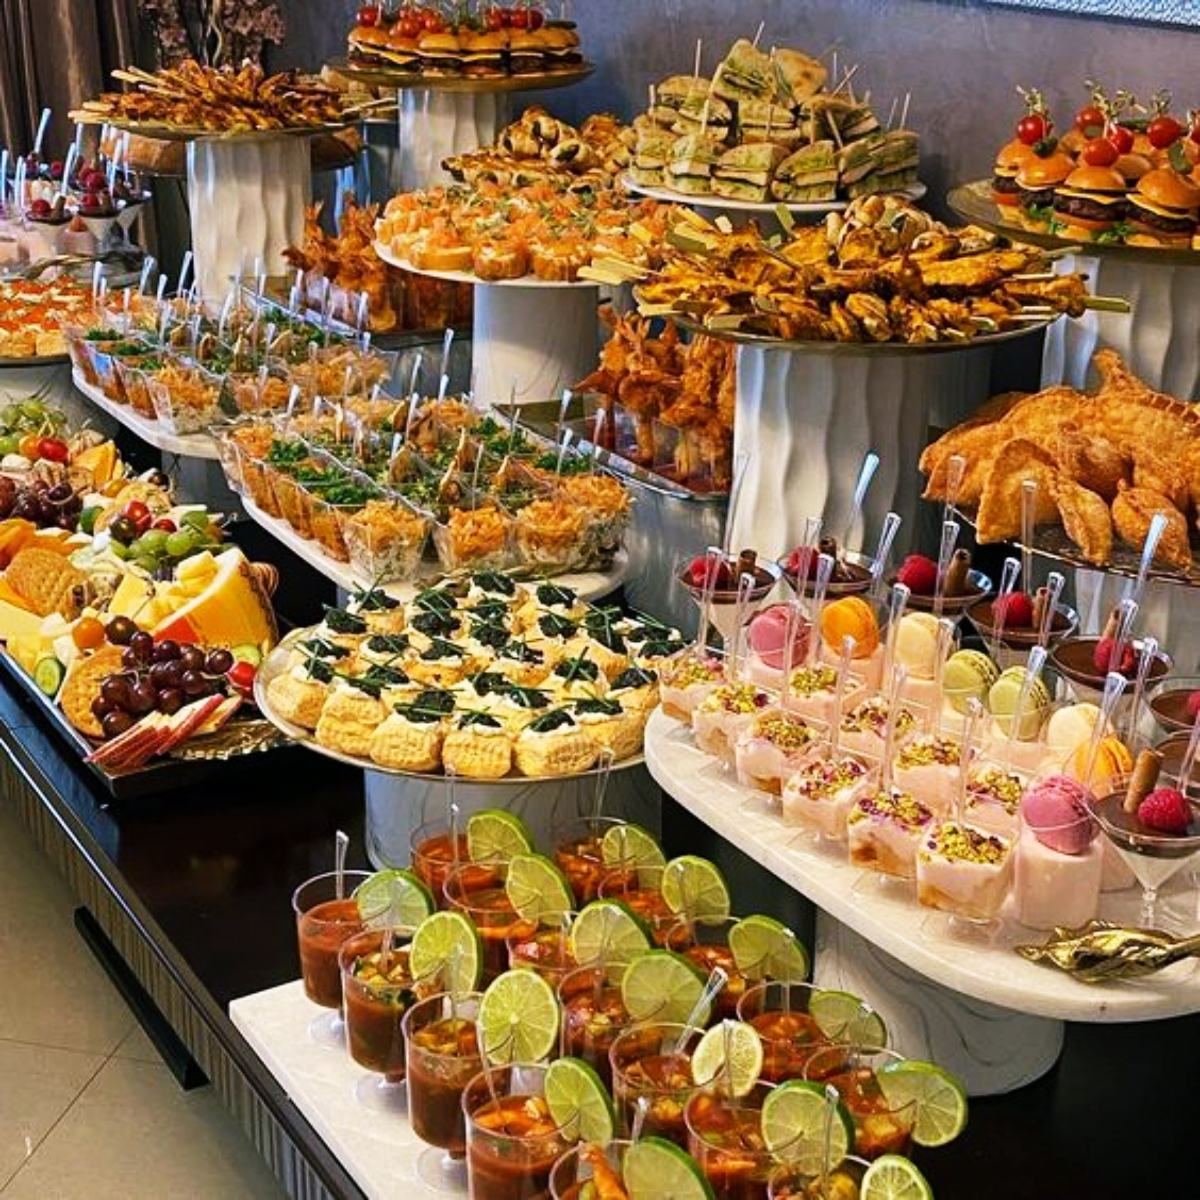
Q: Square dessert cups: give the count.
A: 10